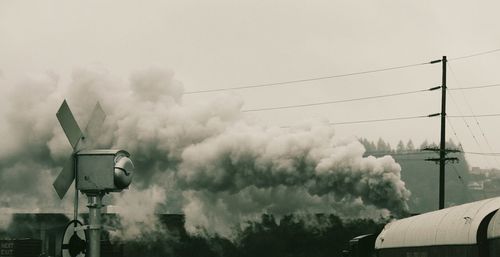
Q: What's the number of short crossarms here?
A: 3